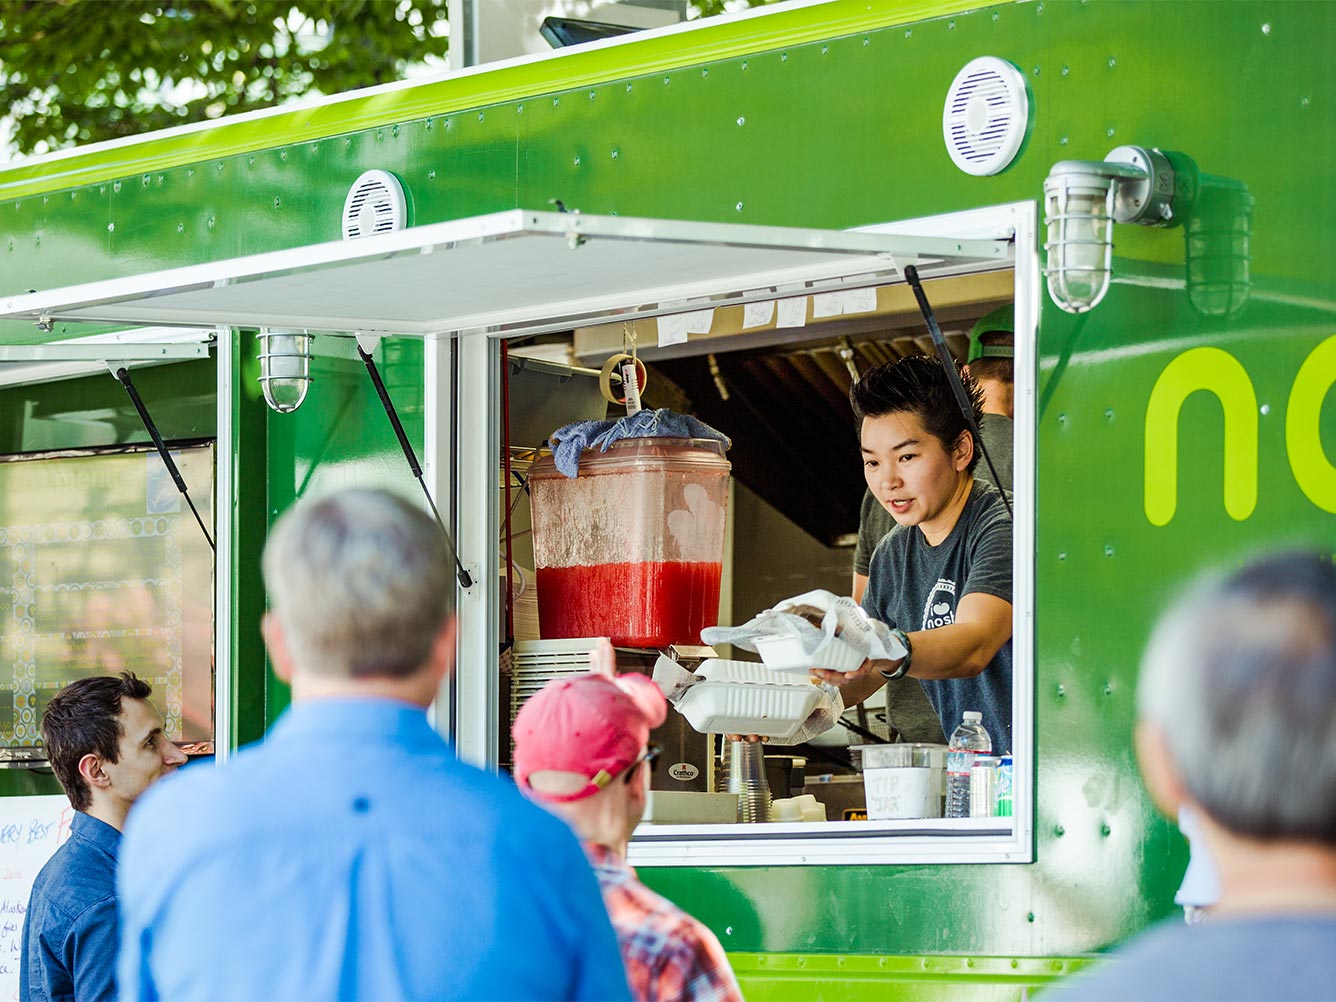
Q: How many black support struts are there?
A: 3